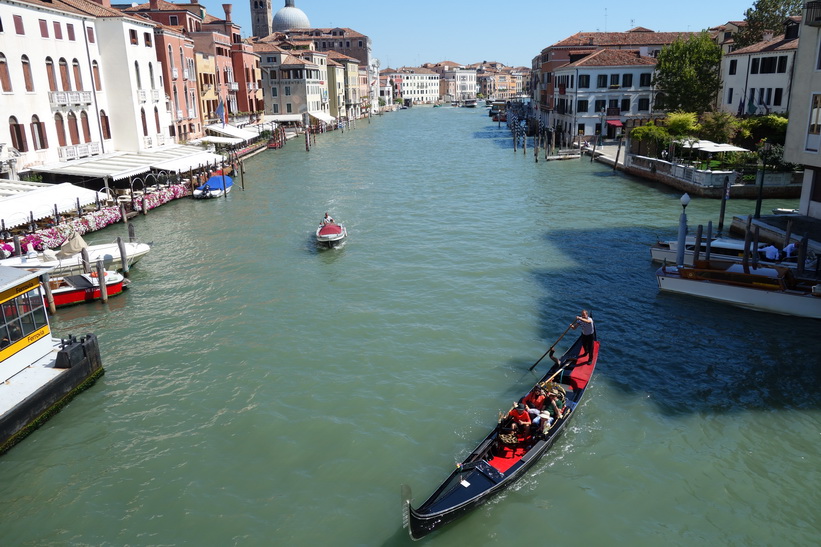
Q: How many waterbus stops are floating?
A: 1